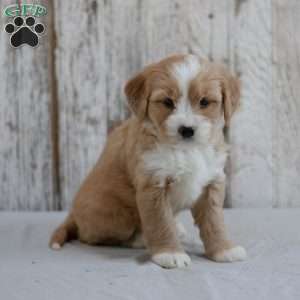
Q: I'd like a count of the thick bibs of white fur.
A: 1